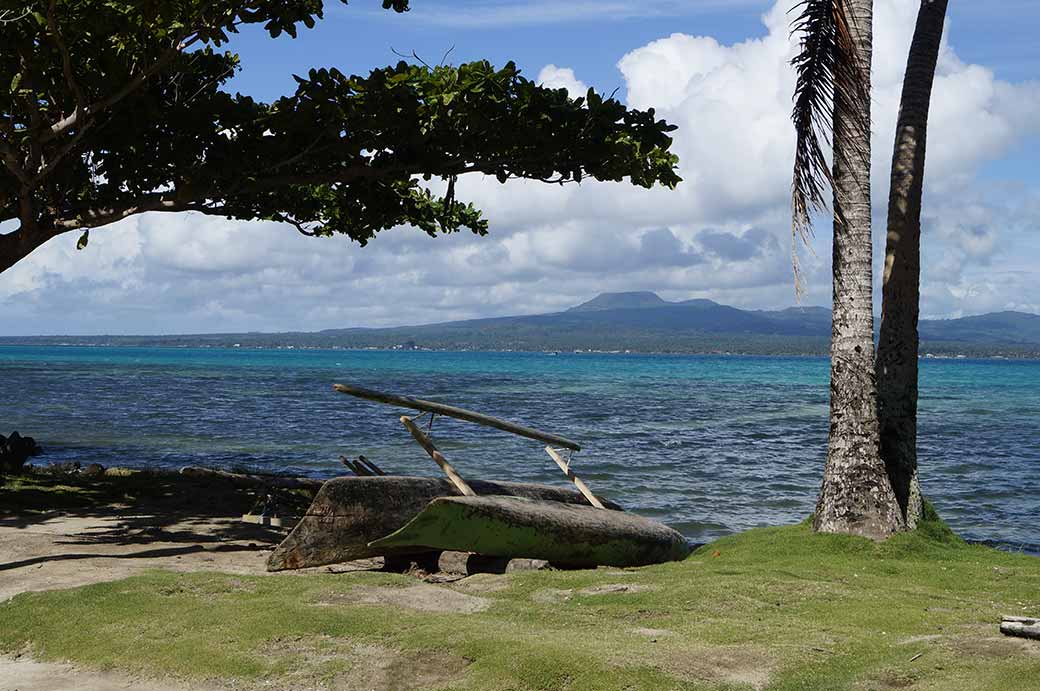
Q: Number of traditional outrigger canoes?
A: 2